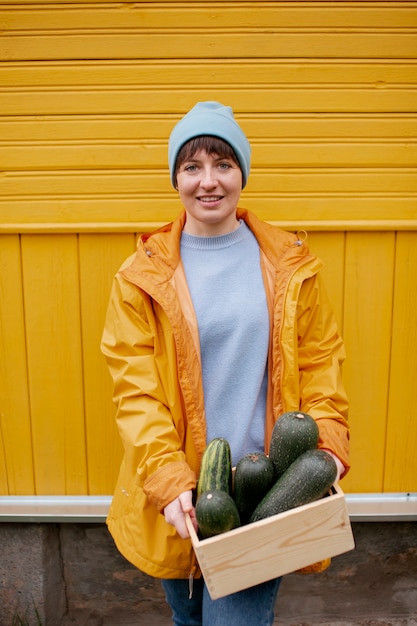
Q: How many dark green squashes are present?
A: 4